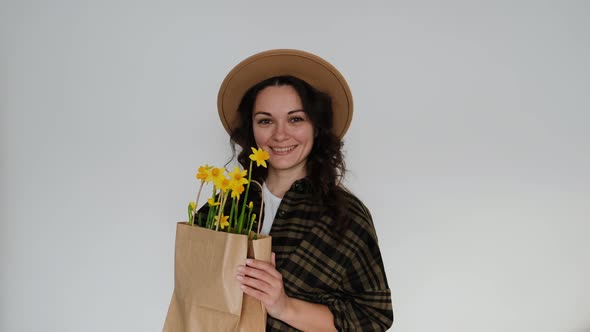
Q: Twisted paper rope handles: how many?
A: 2